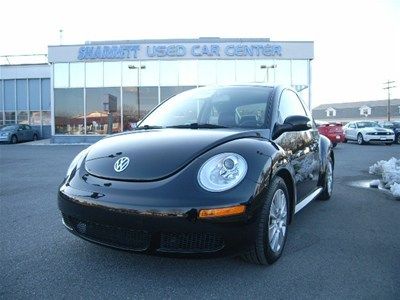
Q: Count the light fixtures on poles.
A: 4